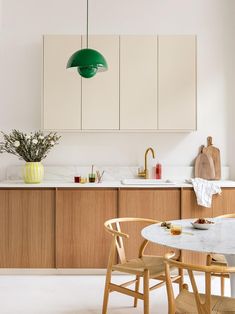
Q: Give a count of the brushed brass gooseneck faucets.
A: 1